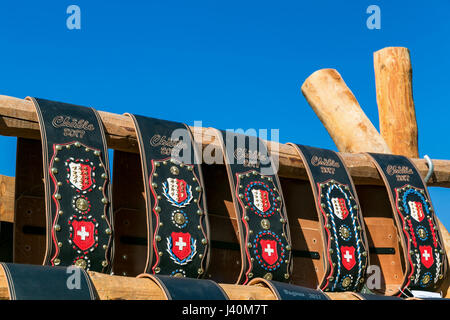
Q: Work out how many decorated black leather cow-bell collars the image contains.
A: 5